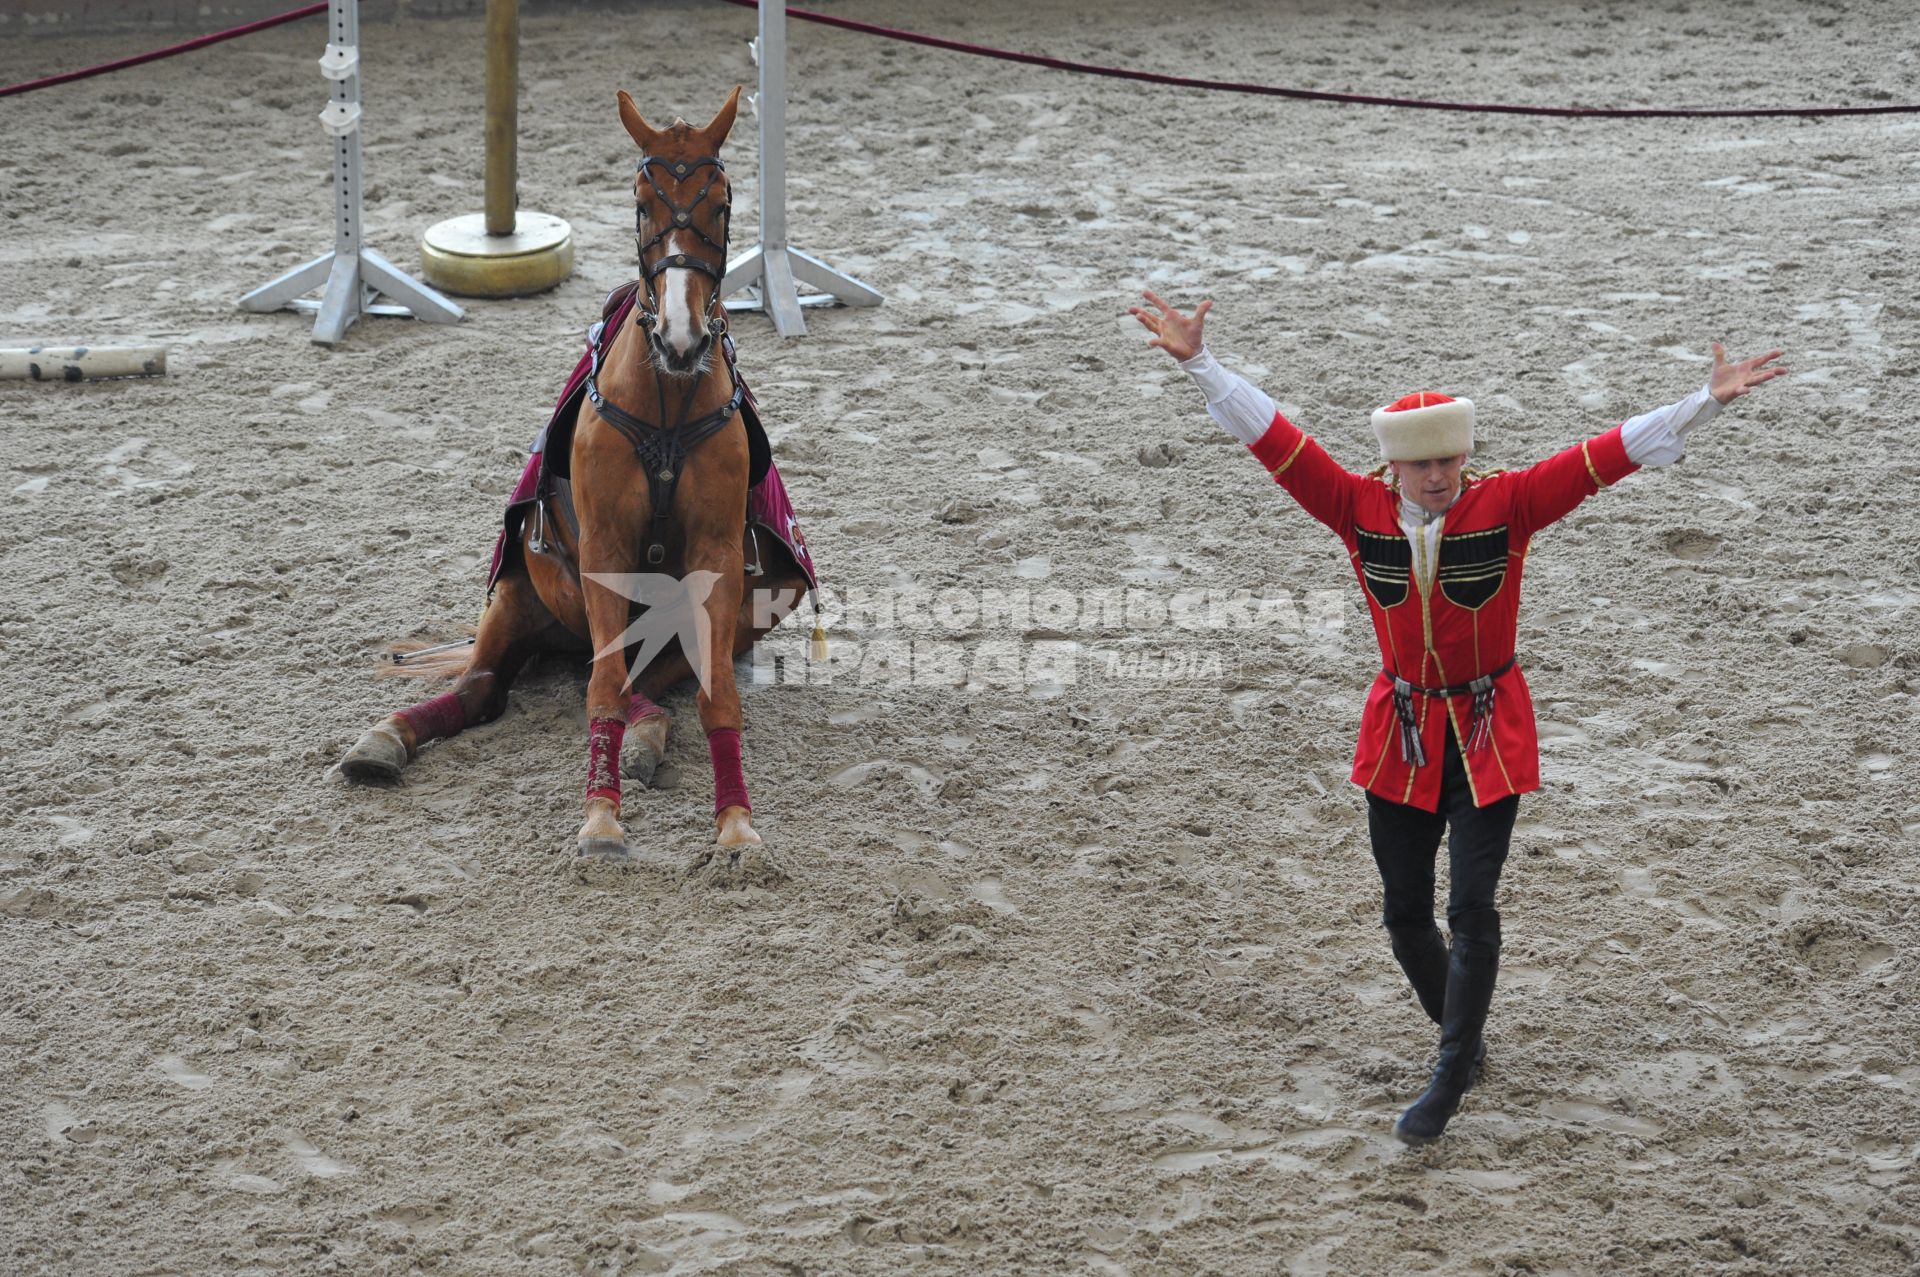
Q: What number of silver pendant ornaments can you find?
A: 6